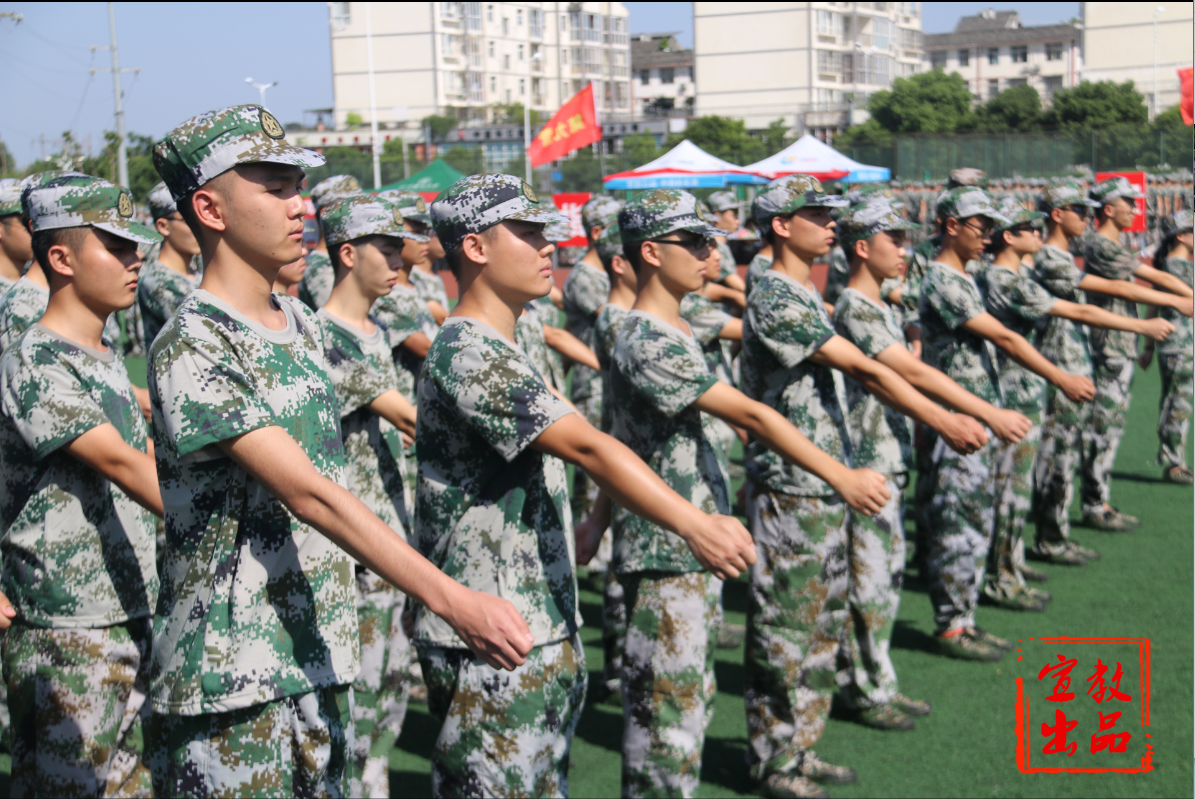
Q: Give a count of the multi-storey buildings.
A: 5